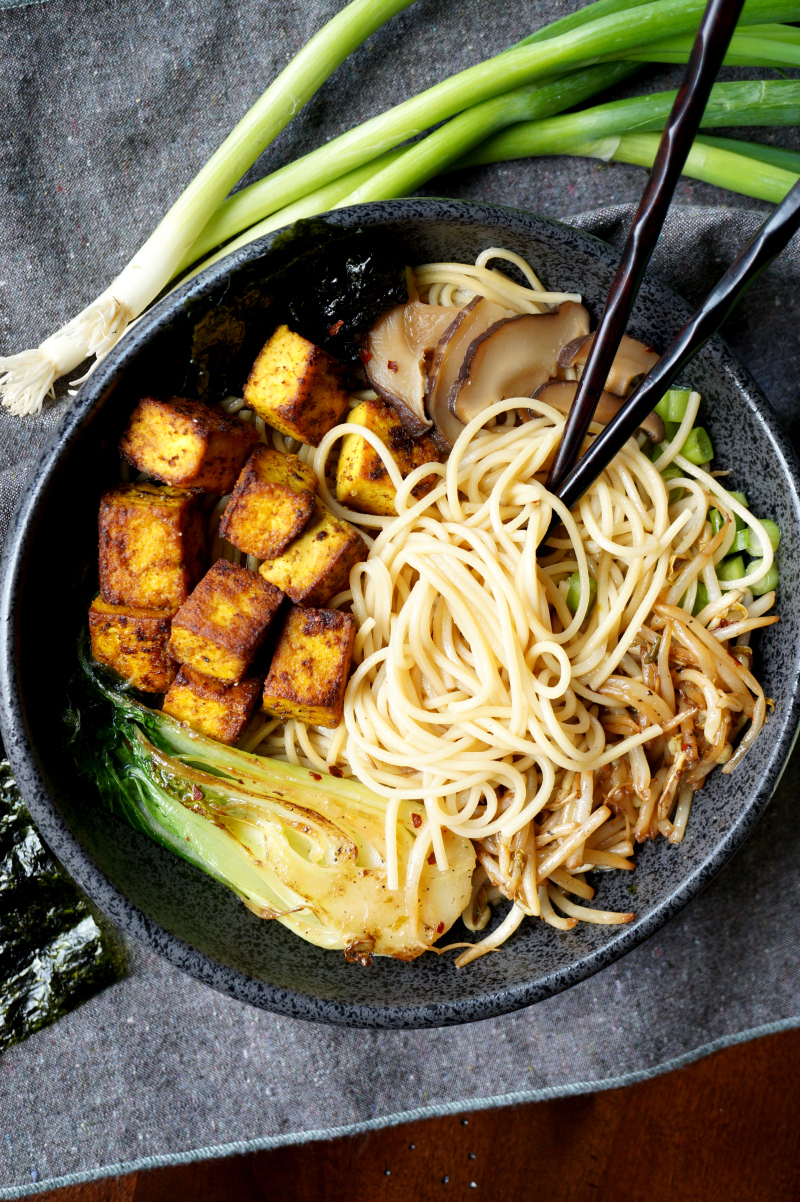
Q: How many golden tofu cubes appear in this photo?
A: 10